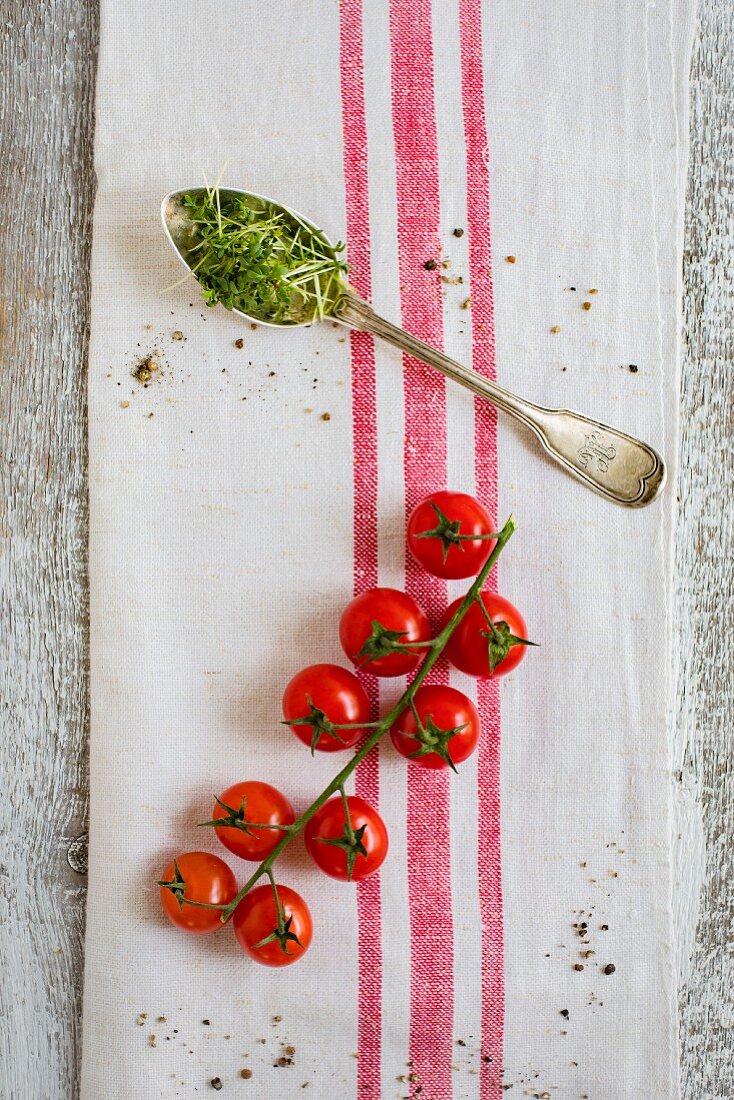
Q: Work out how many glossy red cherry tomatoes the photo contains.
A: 9